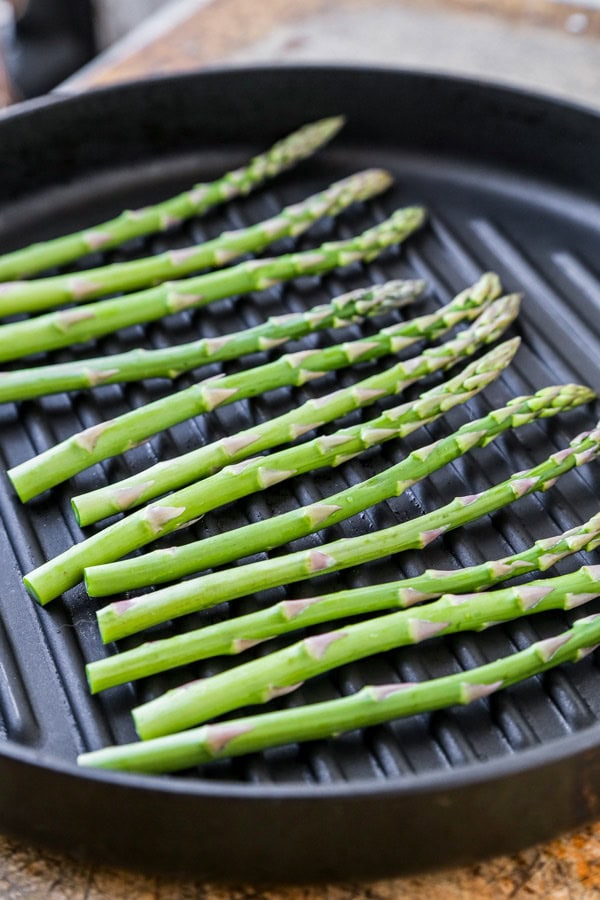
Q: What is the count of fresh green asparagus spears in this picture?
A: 12